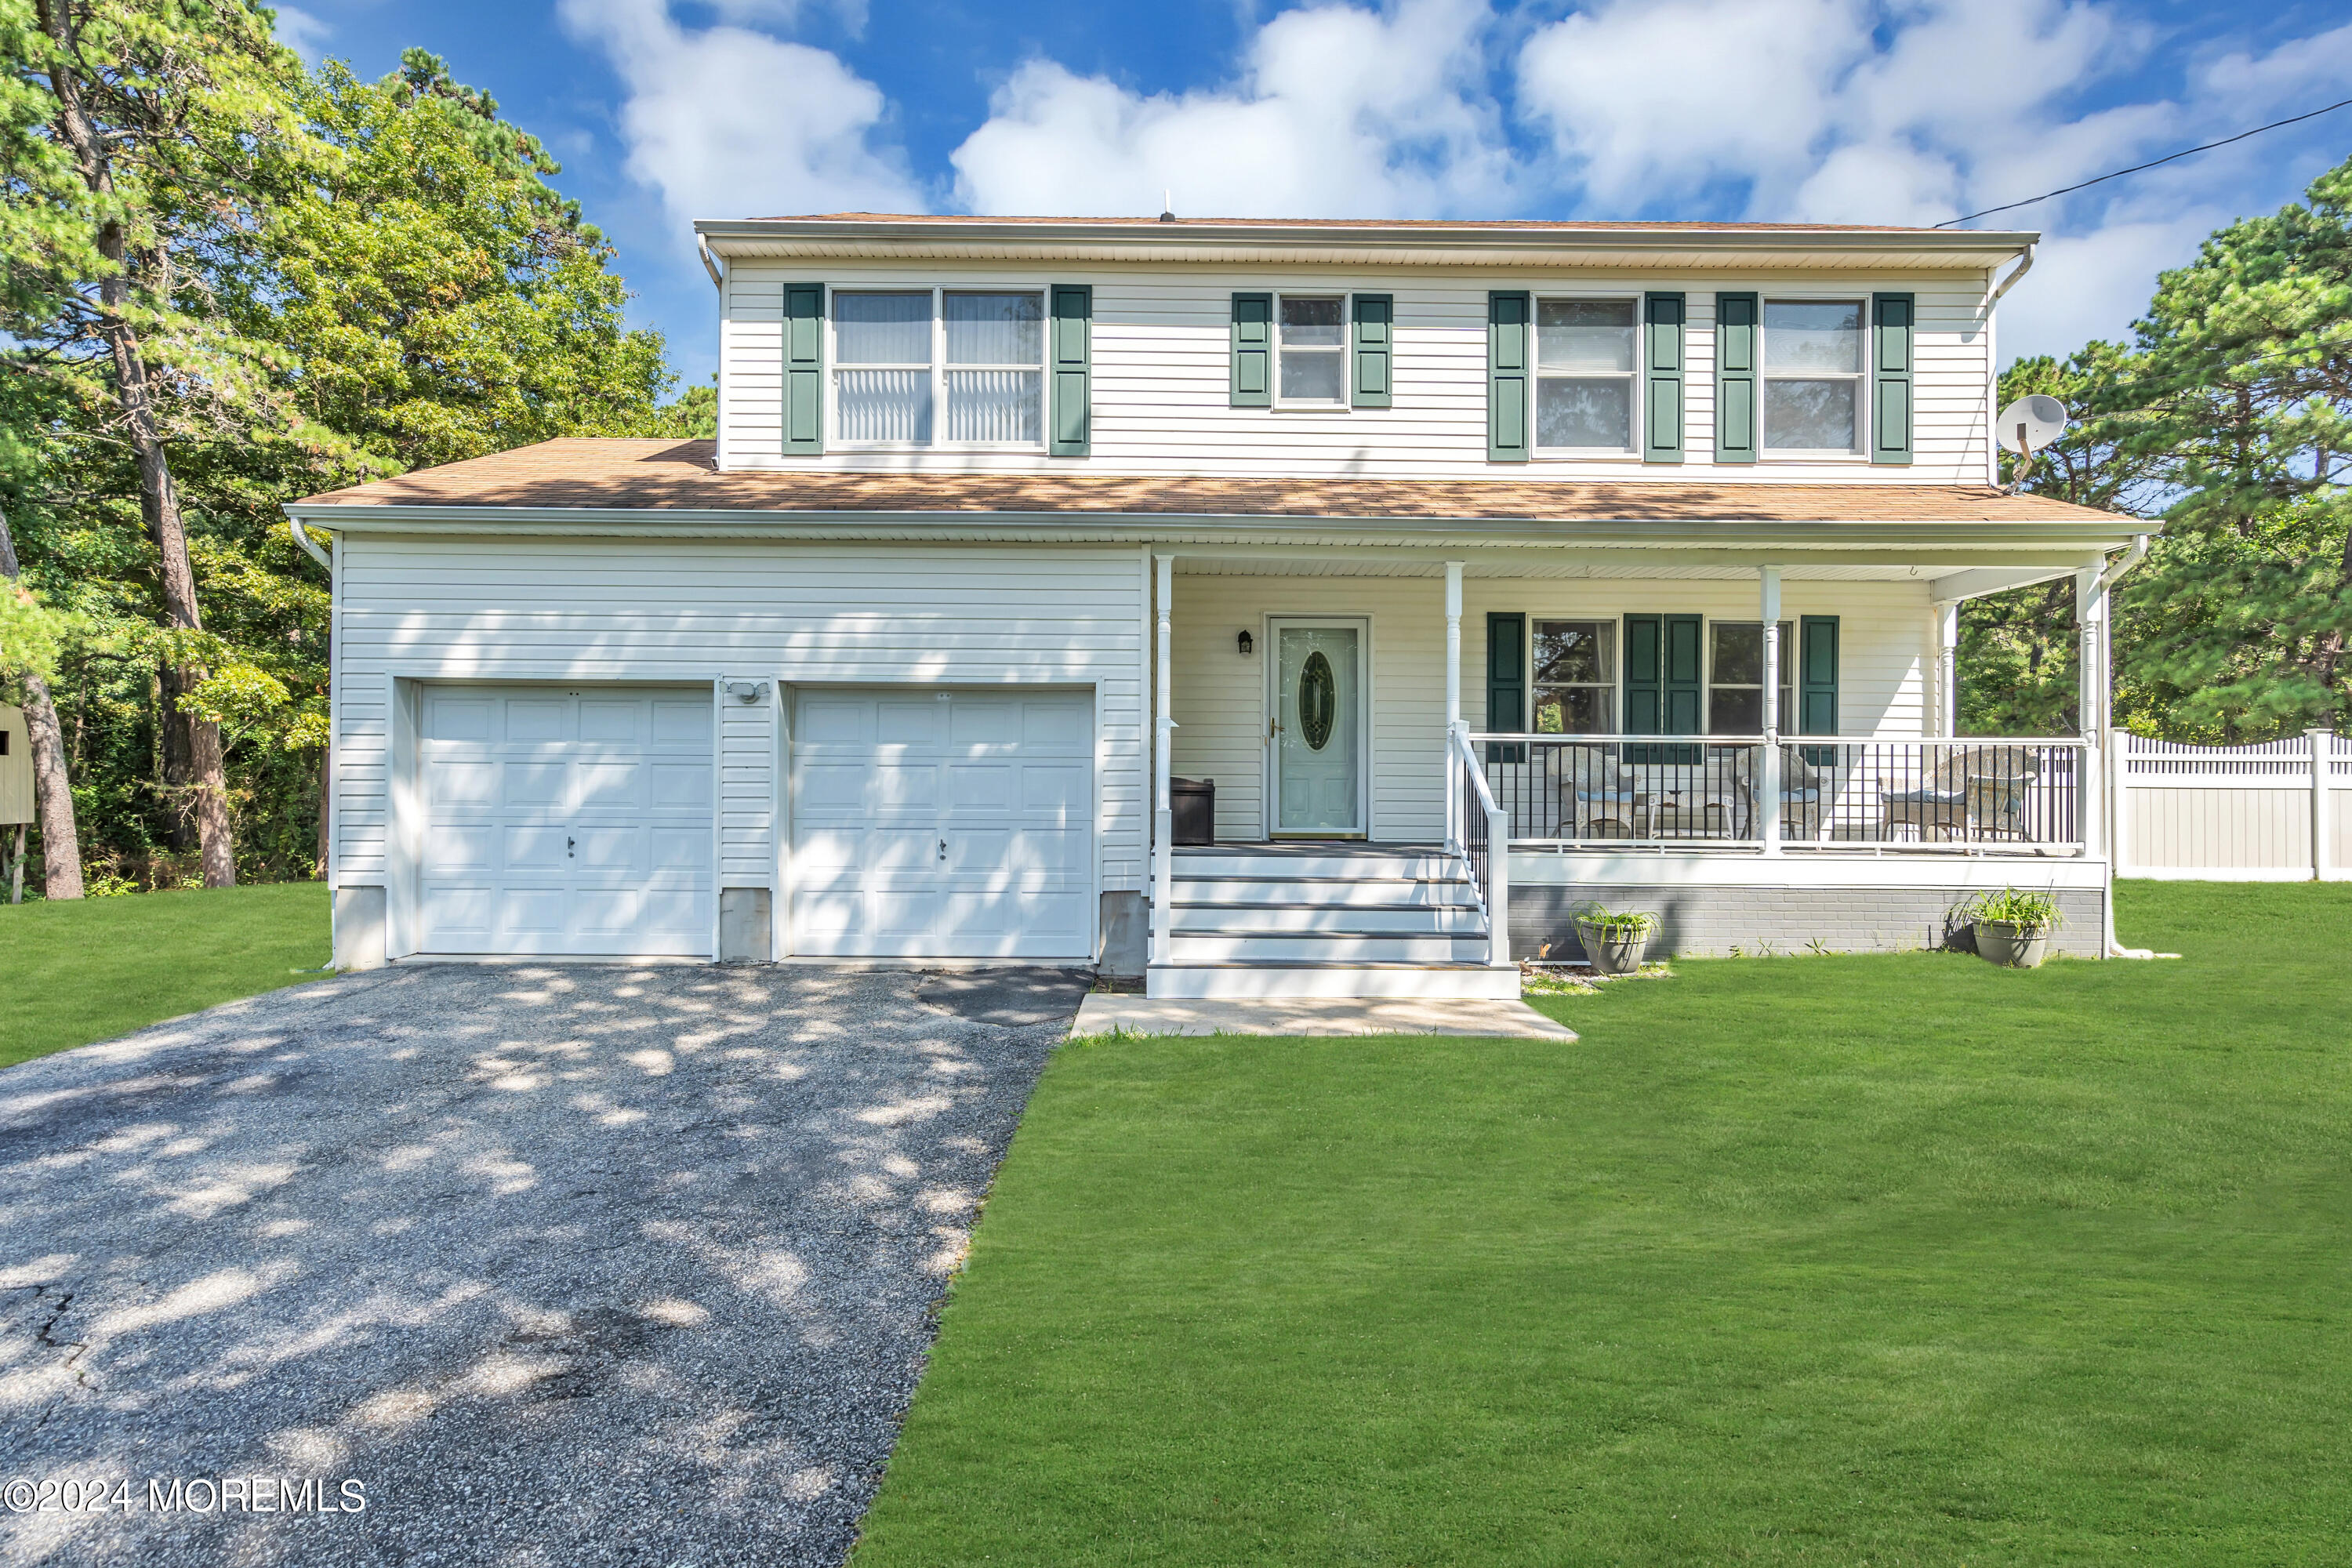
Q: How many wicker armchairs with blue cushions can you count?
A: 2